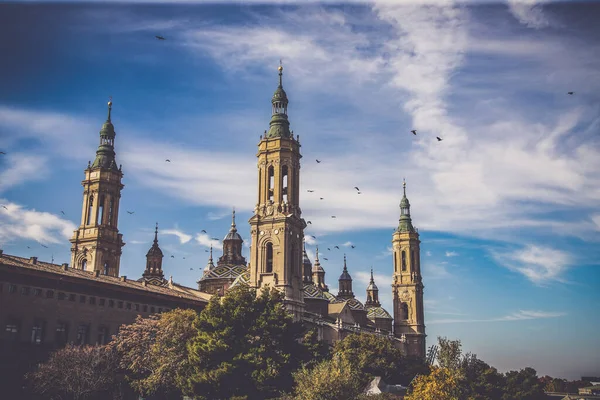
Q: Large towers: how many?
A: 3